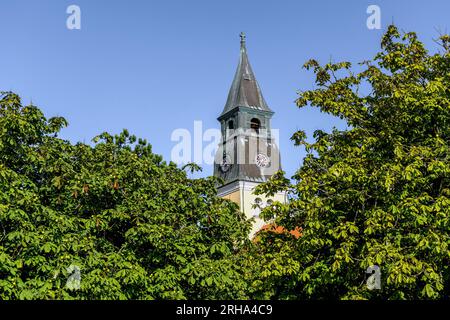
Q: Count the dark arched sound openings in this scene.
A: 2